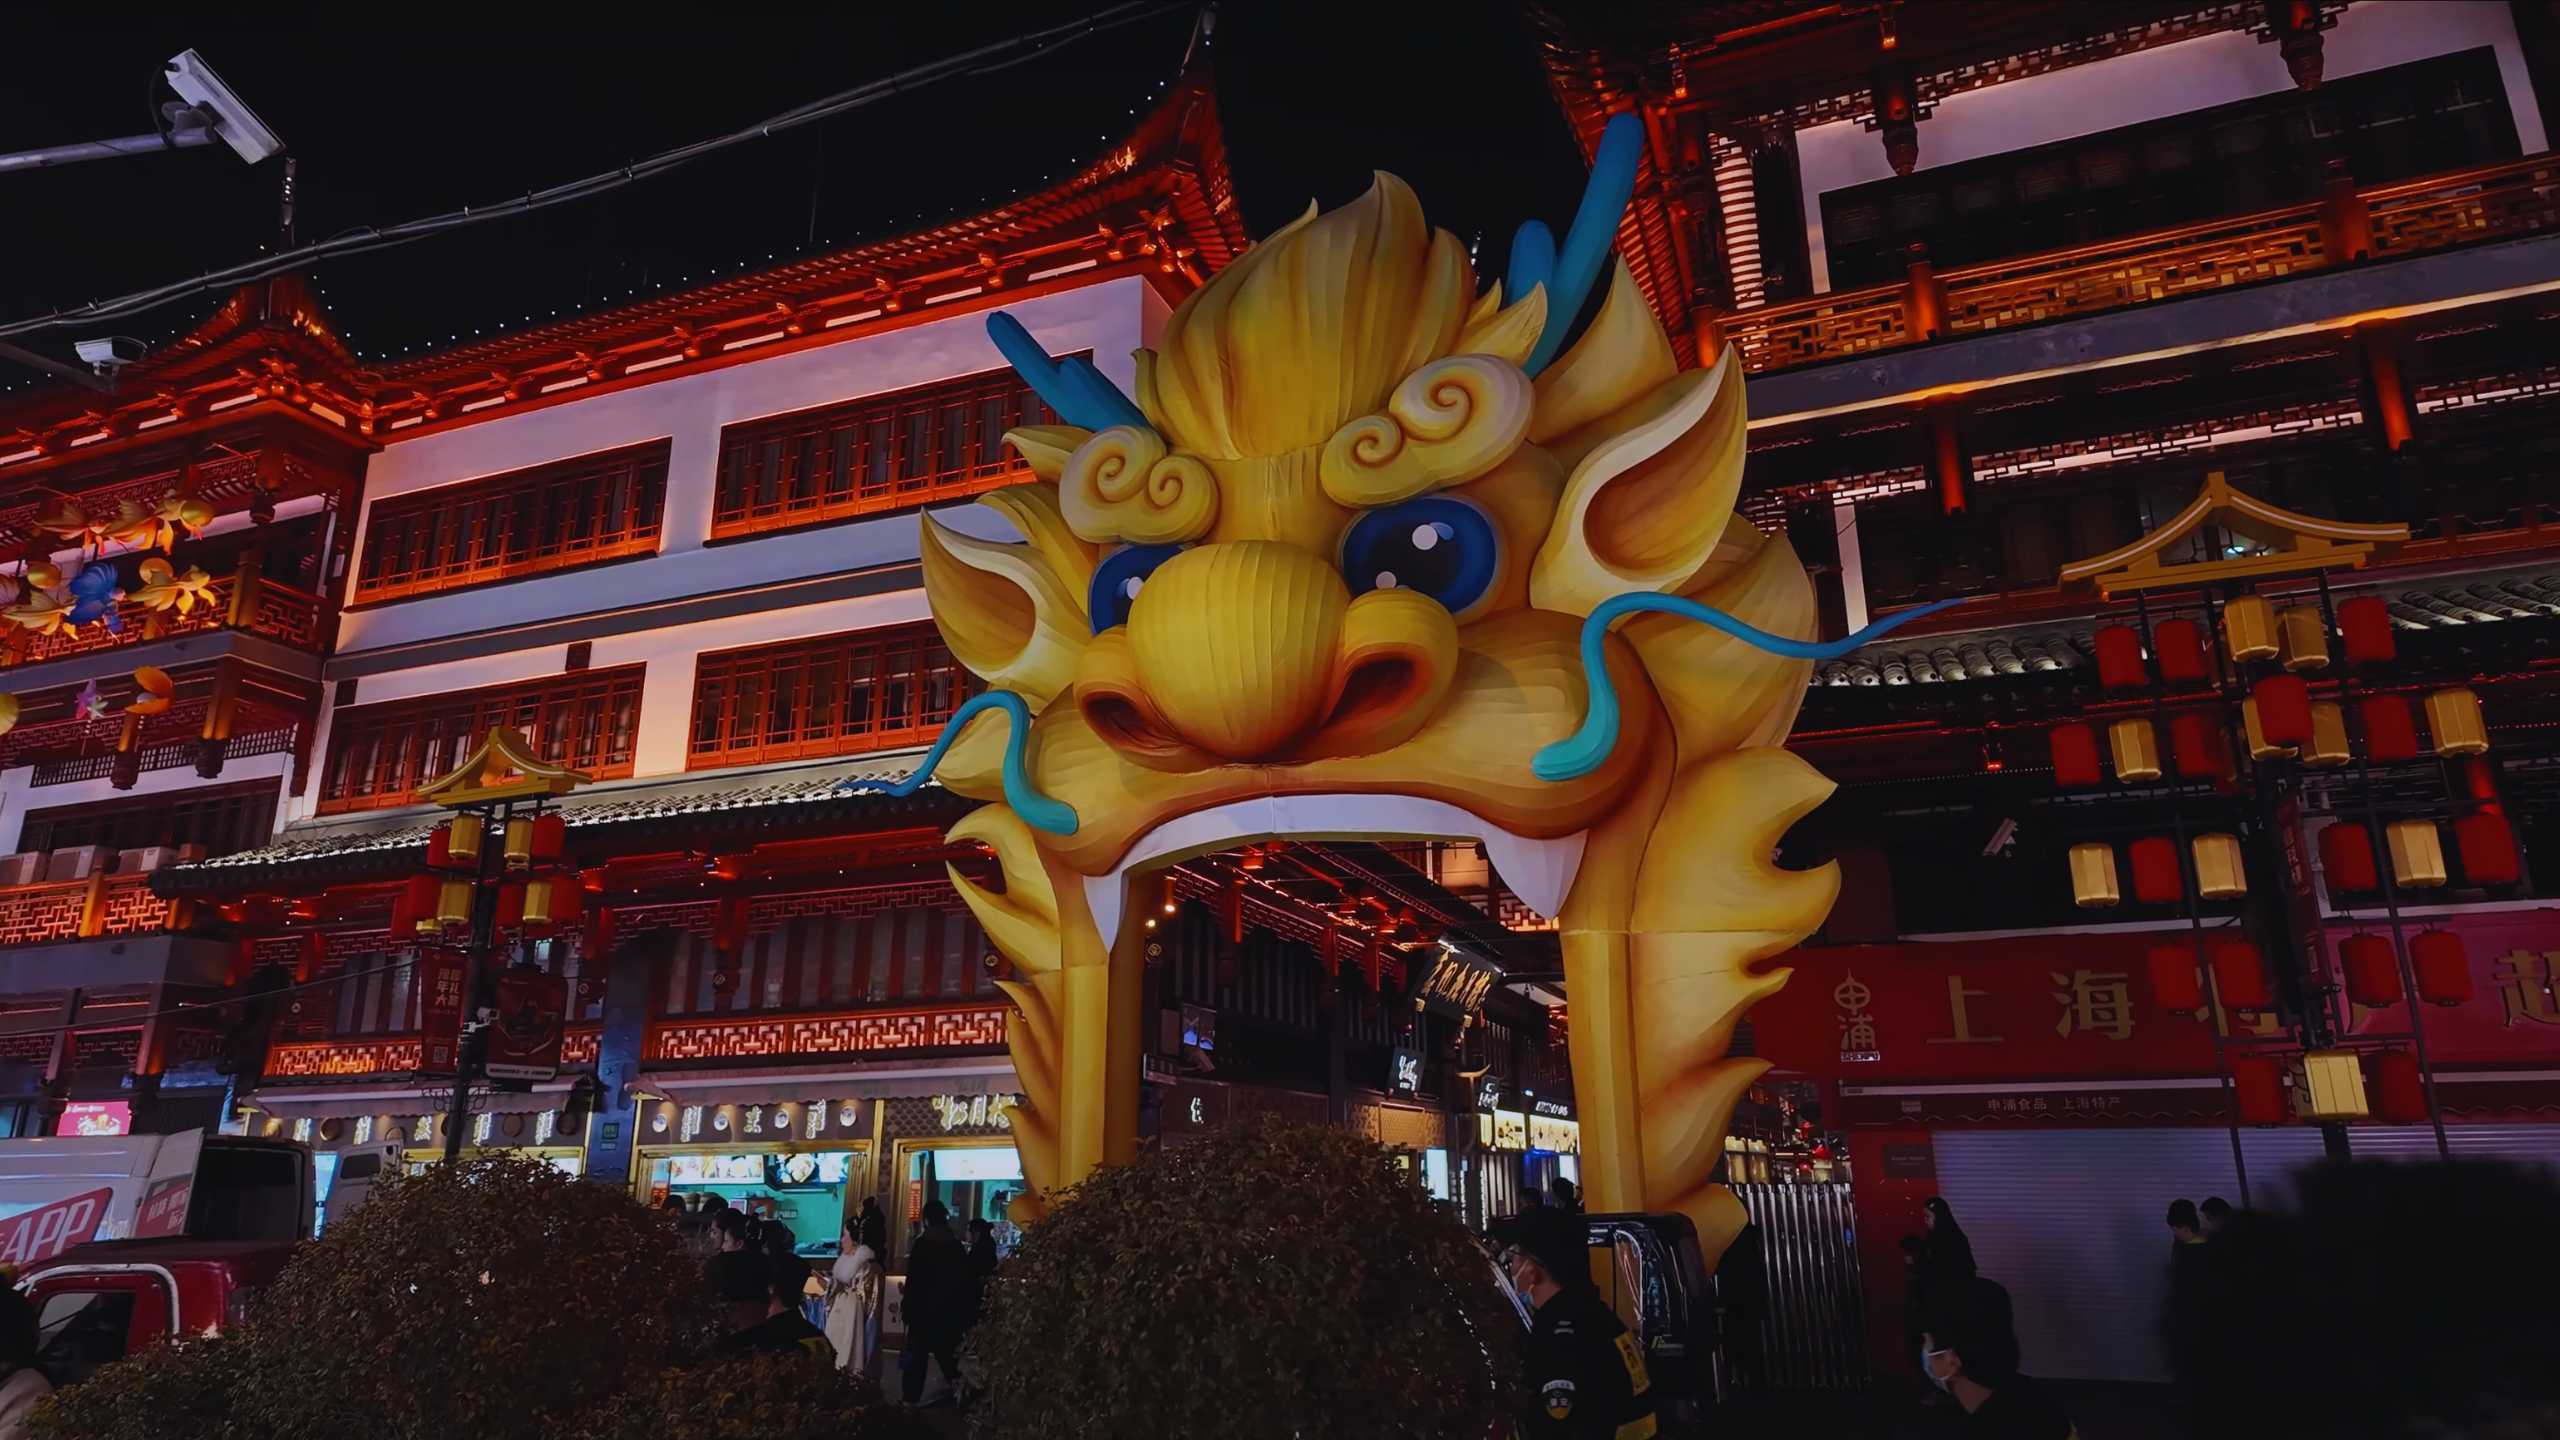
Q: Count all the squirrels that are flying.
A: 0